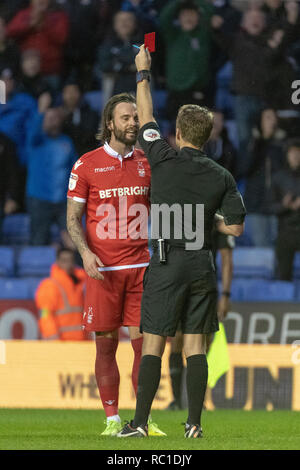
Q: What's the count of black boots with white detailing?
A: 2